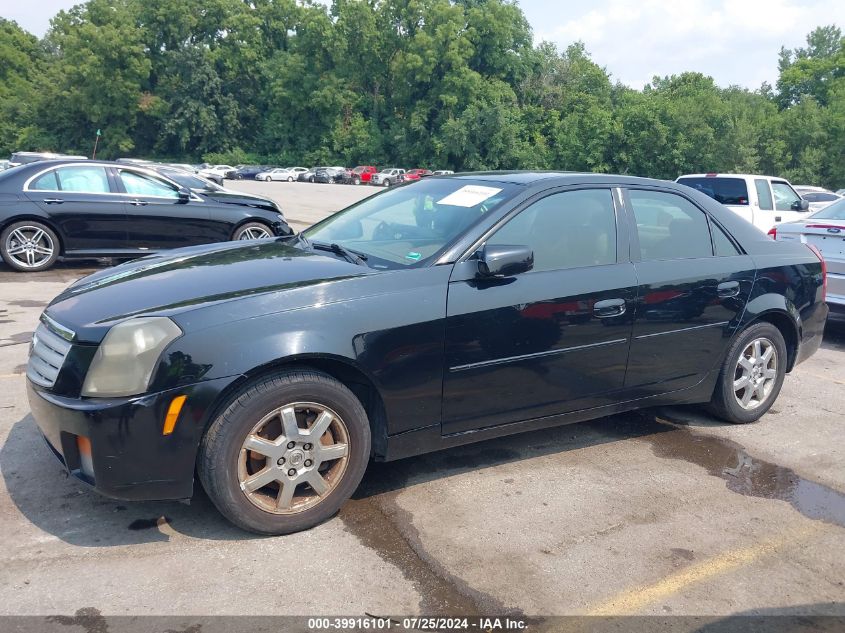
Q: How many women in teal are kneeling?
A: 0